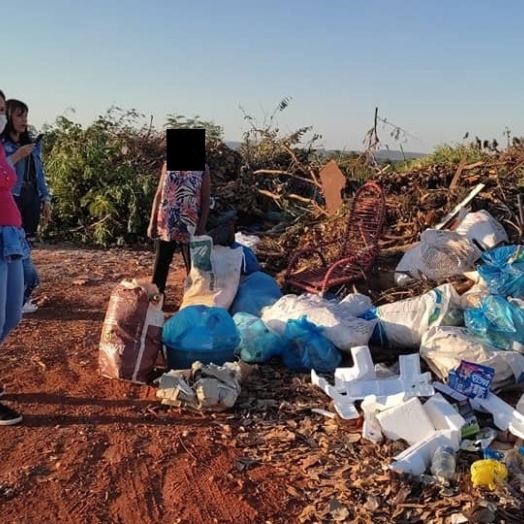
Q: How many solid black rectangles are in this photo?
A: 1